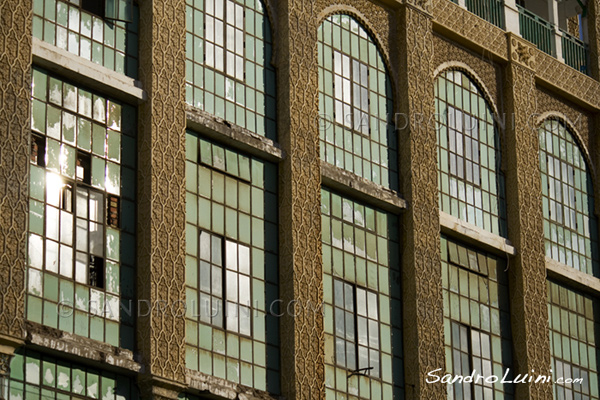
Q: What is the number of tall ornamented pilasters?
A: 5